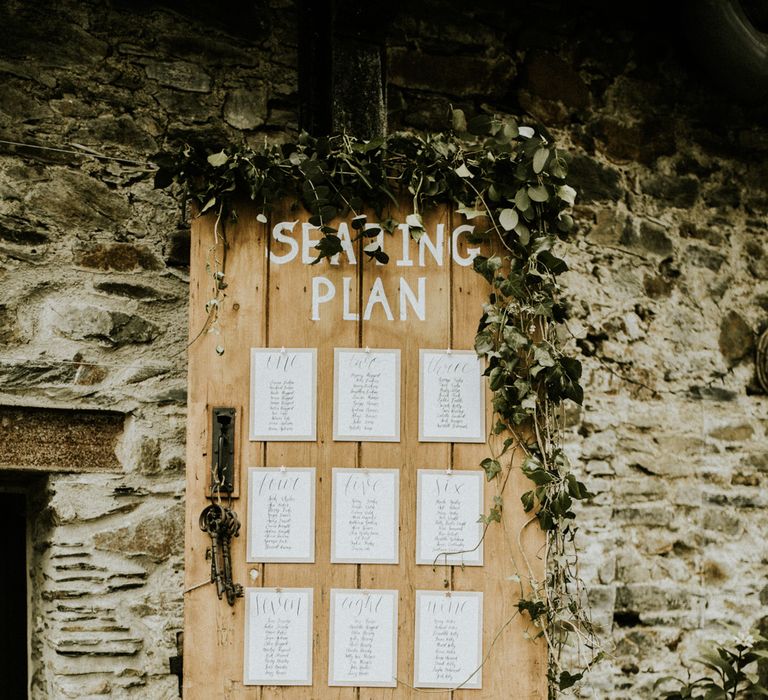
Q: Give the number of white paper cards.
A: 9